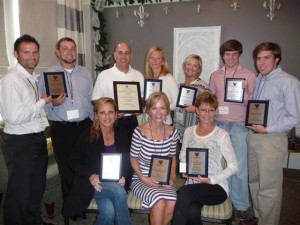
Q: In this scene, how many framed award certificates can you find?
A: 9